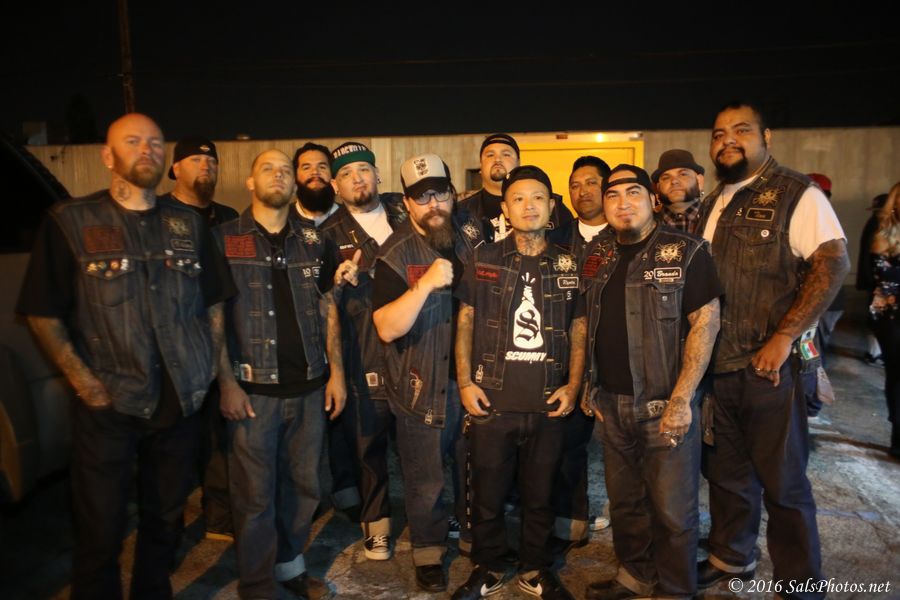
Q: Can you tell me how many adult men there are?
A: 12